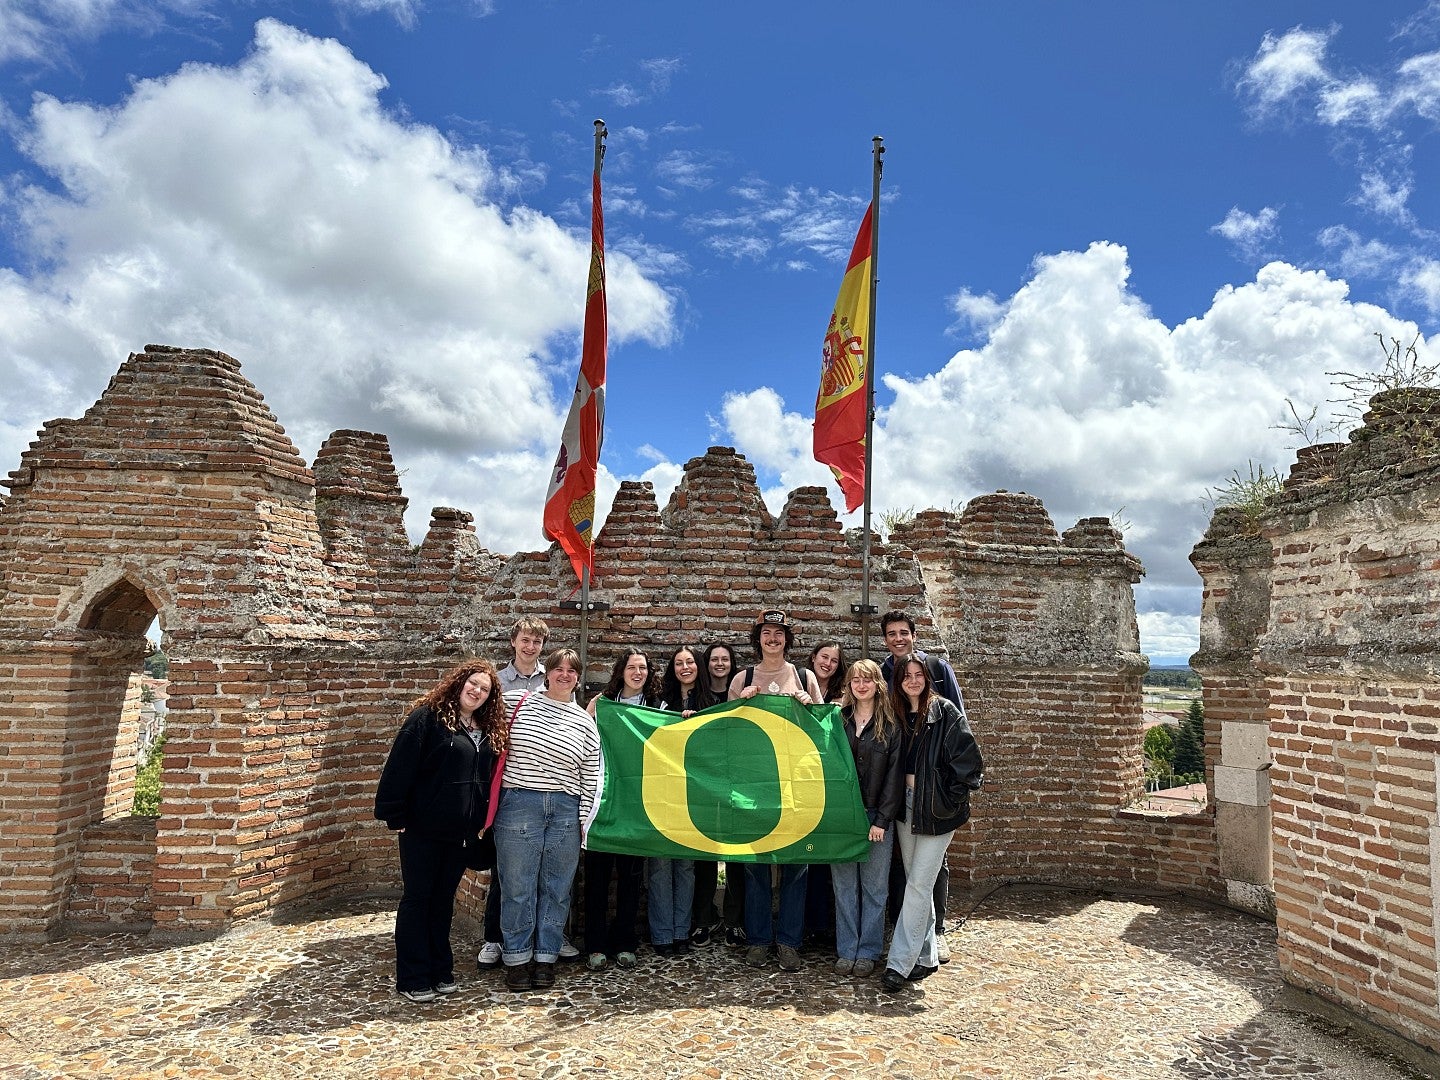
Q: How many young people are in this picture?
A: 11